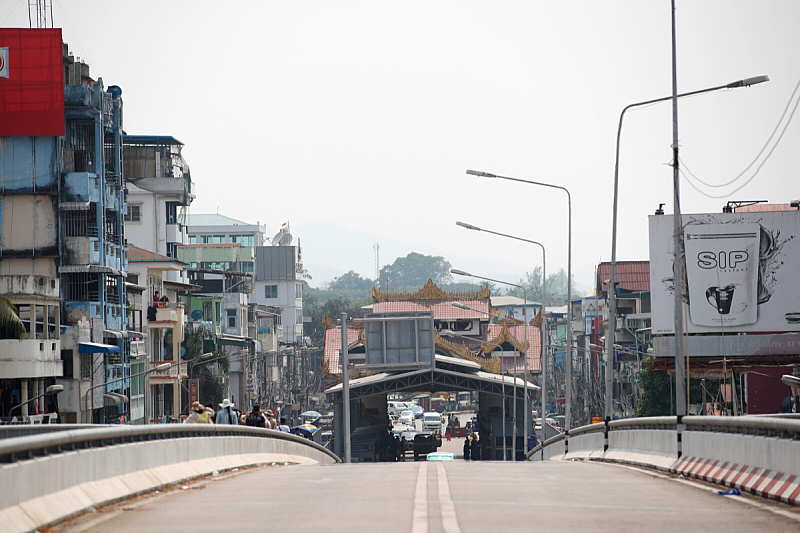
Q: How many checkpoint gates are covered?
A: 1